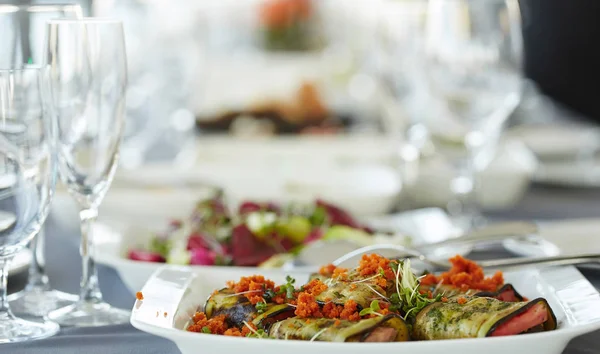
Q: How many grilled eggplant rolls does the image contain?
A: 5